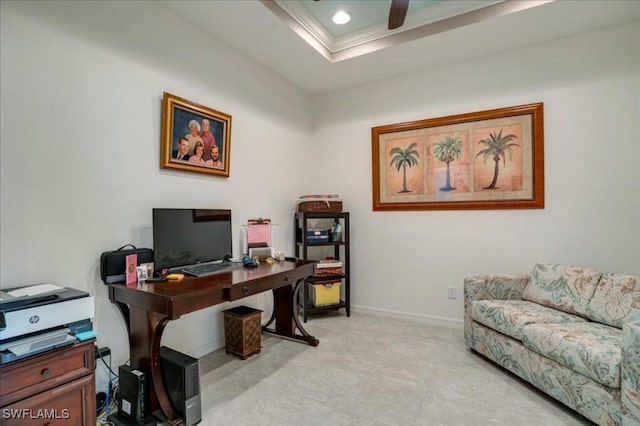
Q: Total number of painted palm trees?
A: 3